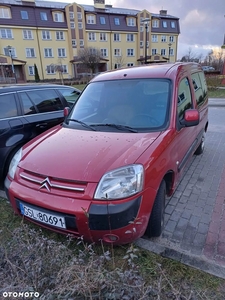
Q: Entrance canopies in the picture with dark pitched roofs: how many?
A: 3